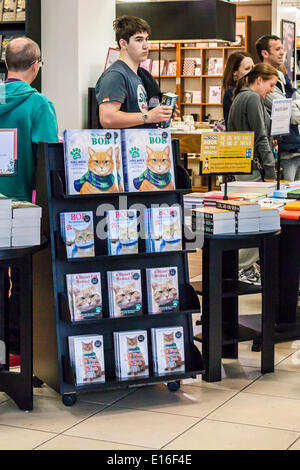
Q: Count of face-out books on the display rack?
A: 11